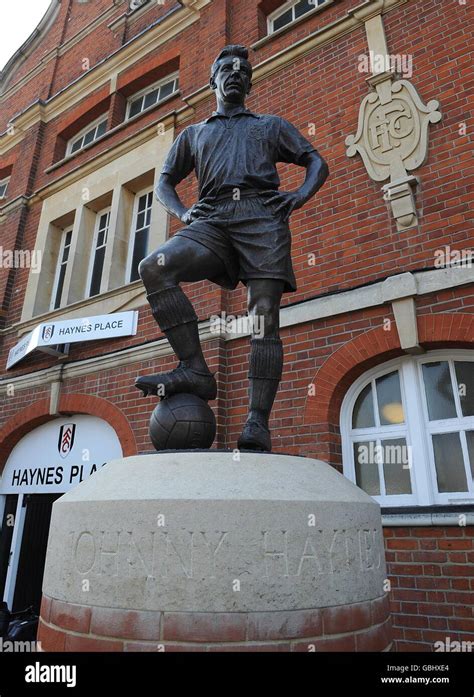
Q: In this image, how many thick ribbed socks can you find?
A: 2